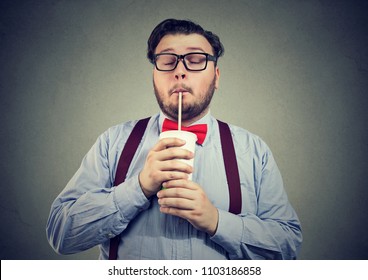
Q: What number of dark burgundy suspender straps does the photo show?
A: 2